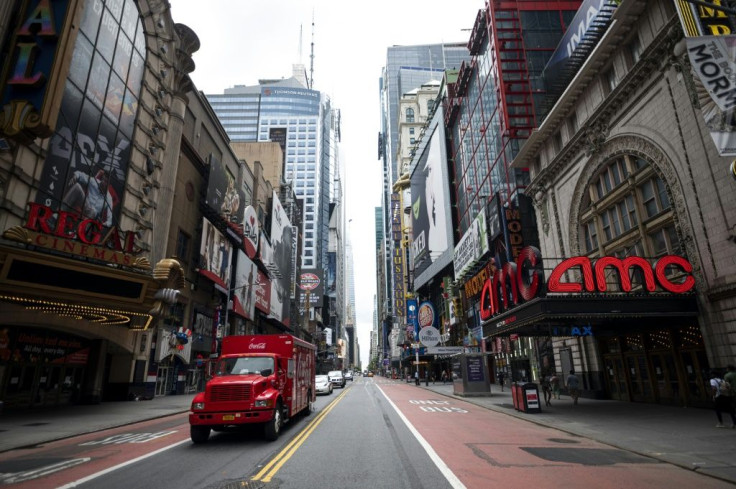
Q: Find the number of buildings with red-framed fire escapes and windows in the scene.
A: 1